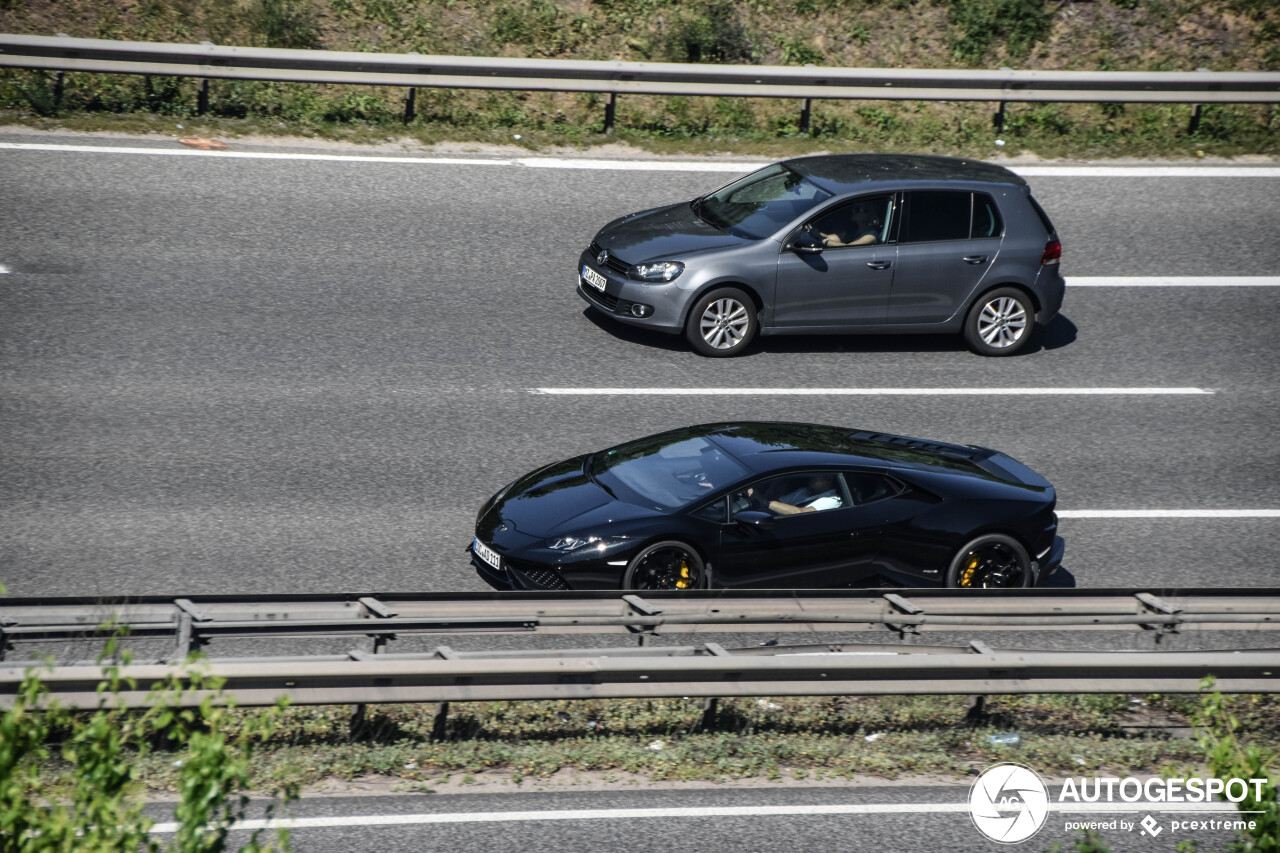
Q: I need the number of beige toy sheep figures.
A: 0